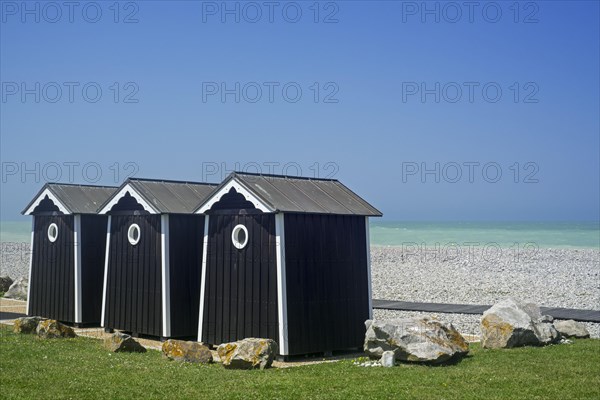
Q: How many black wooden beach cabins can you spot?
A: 3